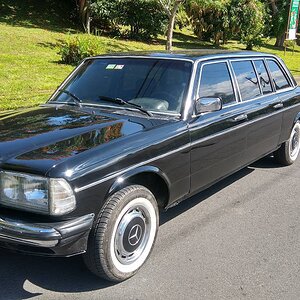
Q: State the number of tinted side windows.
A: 4